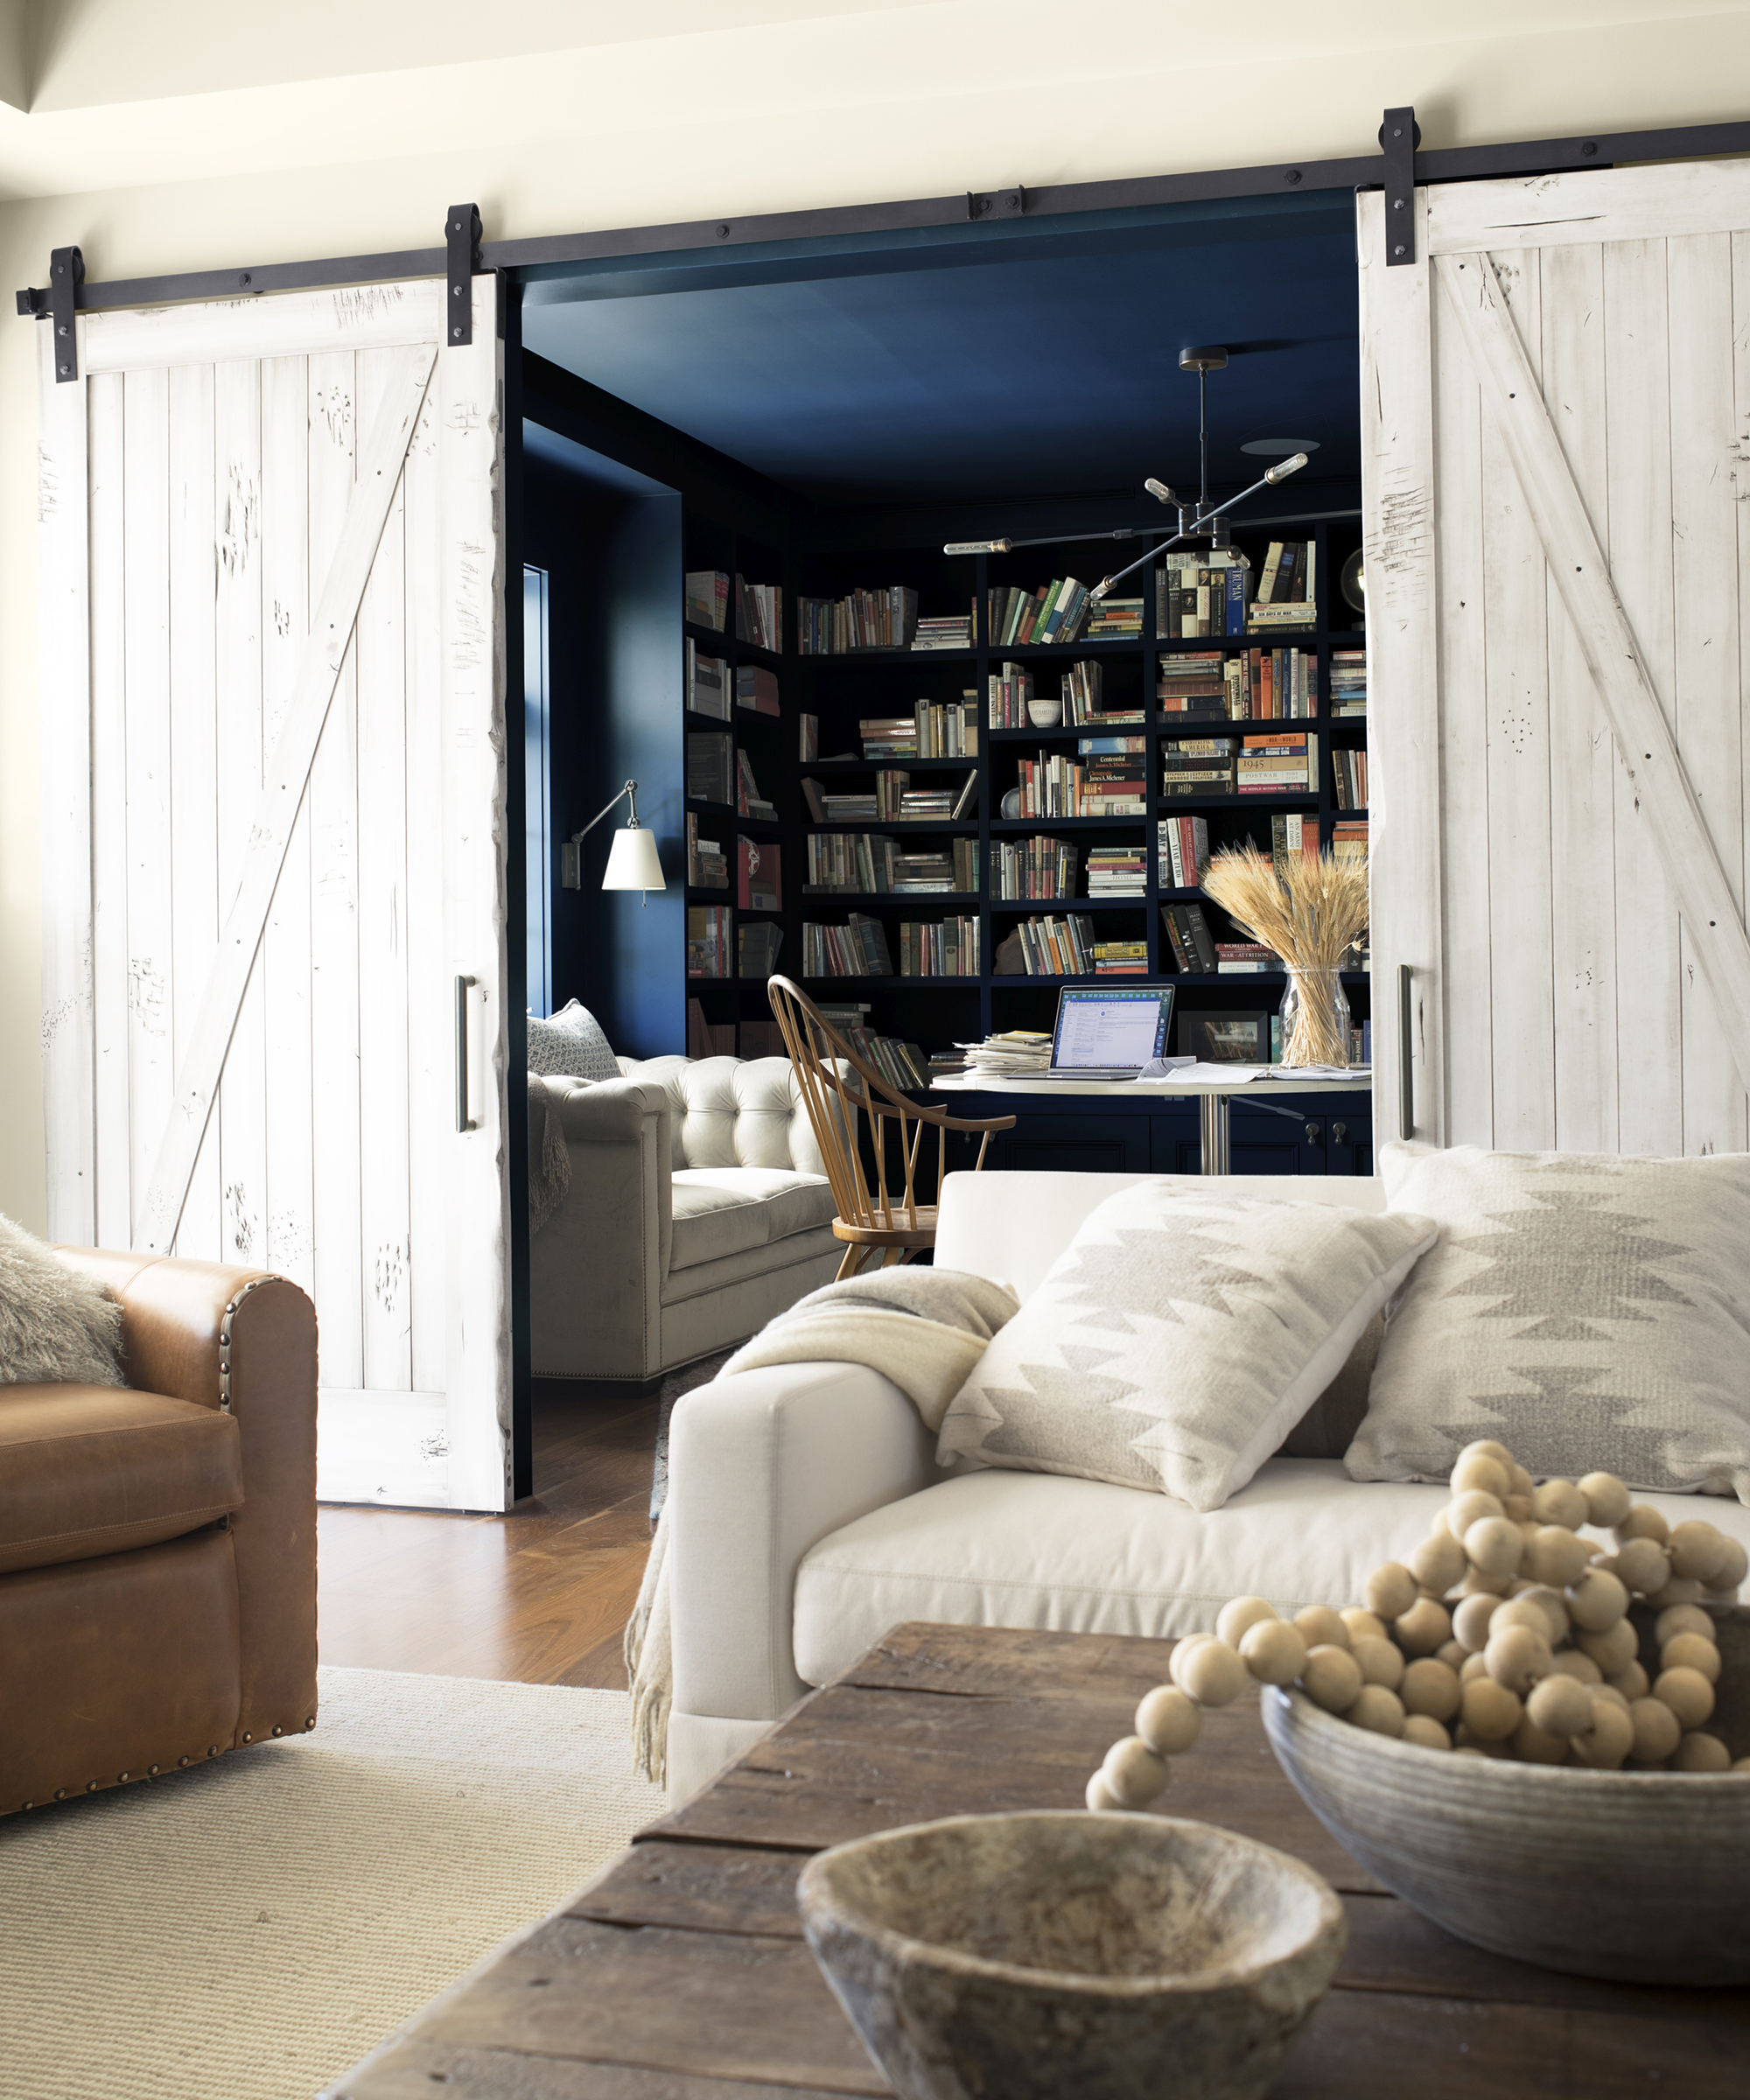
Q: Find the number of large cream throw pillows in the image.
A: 2